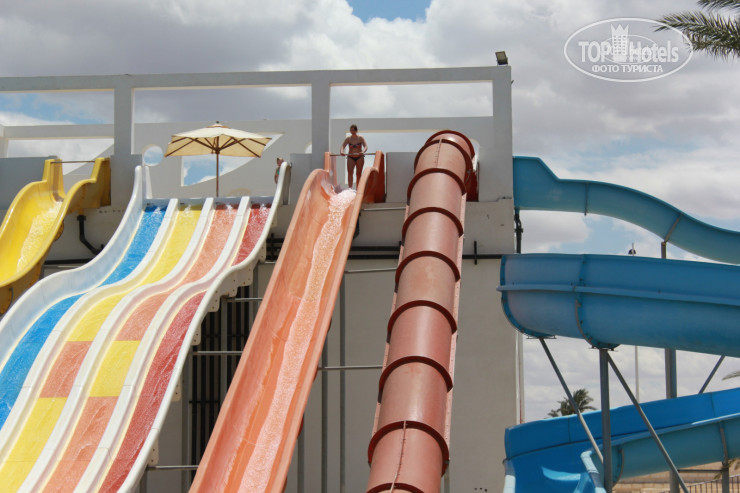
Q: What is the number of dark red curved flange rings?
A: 9